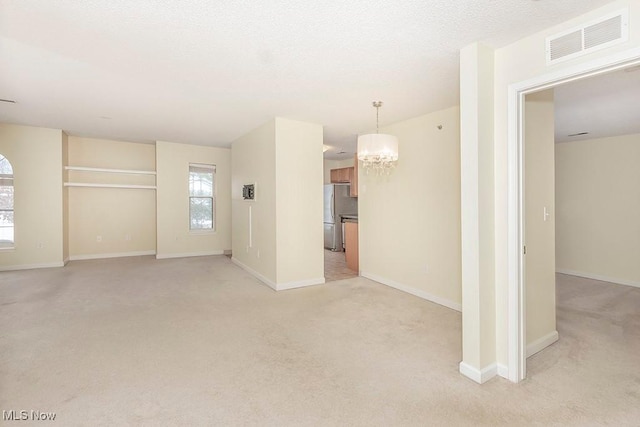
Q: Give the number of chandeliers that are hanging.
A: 1